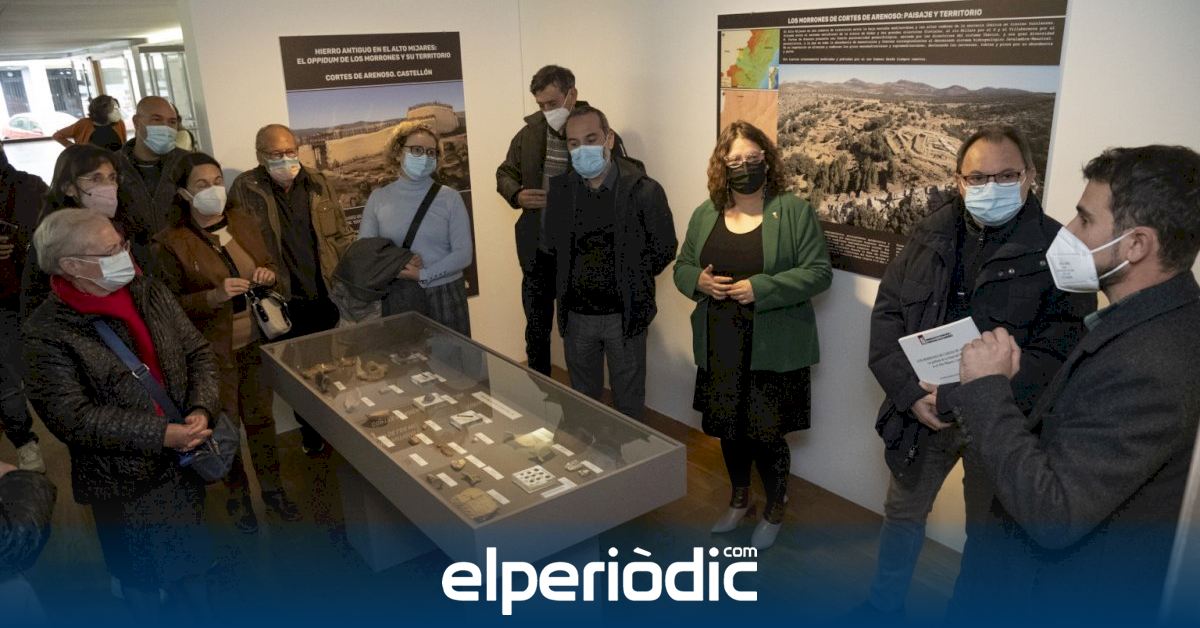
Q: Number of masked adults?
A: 12